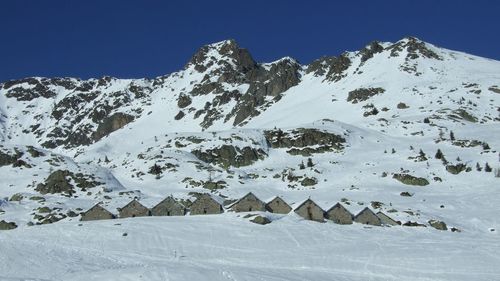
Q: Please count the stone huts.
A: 10